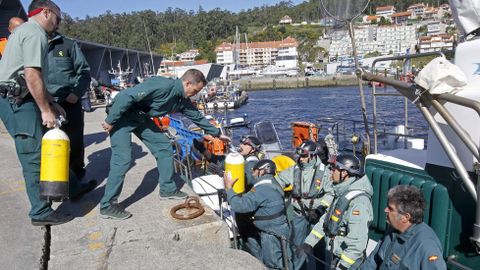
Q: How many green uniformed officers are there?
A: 8